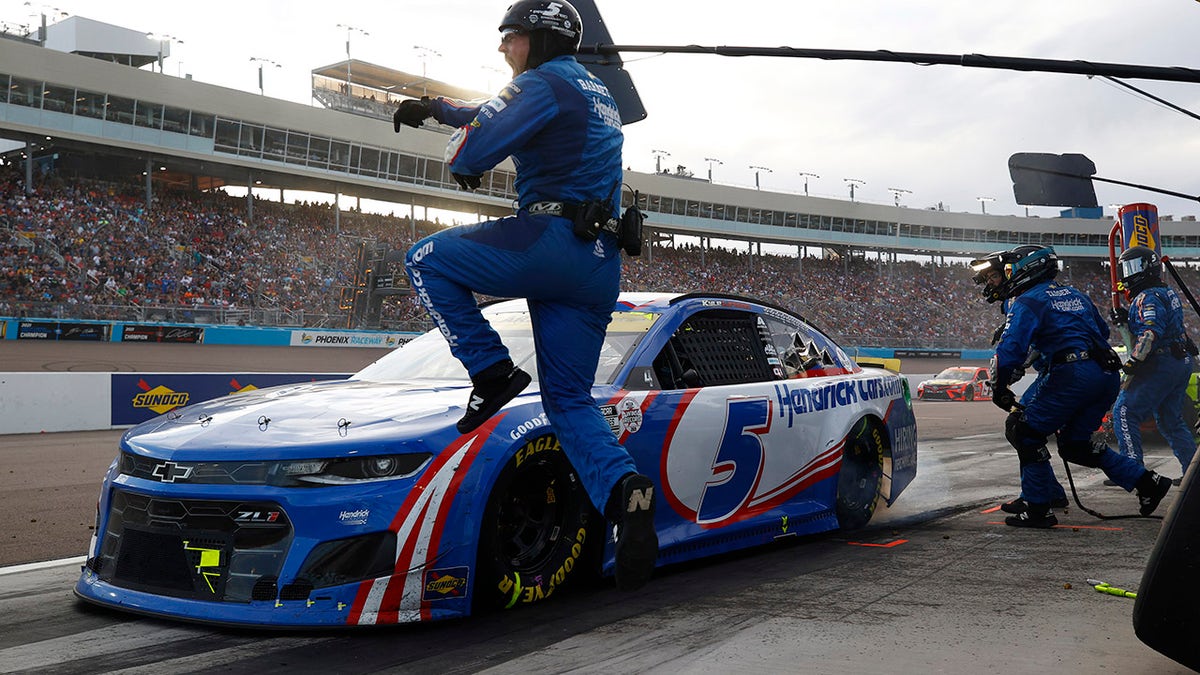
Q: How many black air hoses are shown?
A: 1